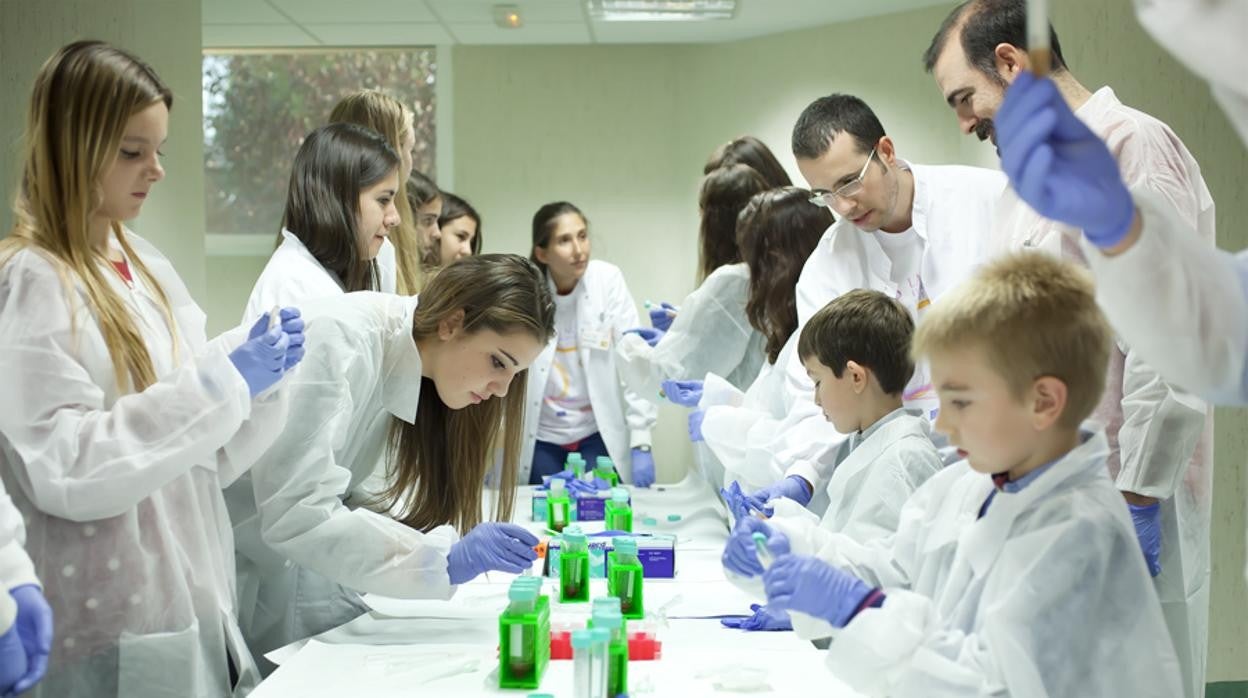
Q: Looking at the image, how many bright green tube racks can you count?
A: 8